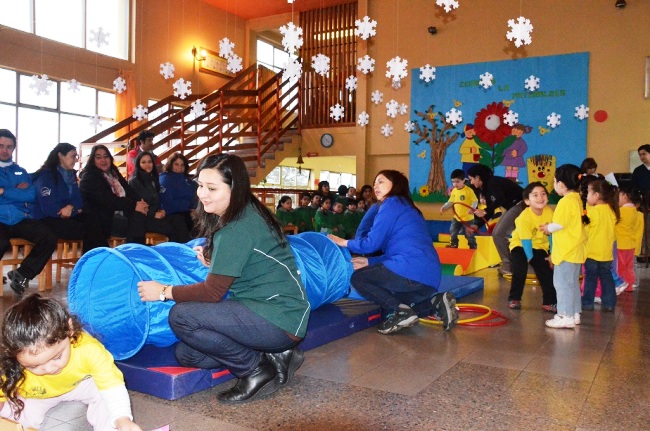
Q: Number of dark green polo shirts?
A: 1